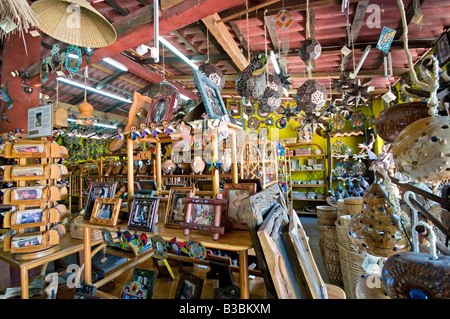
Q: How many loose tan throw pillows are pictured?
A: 0